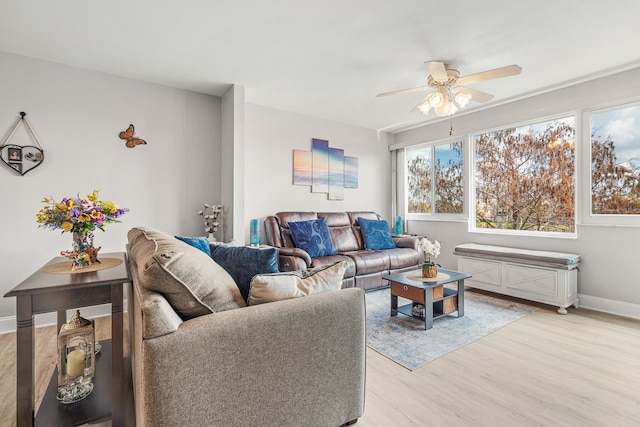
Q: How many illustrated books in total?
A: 0